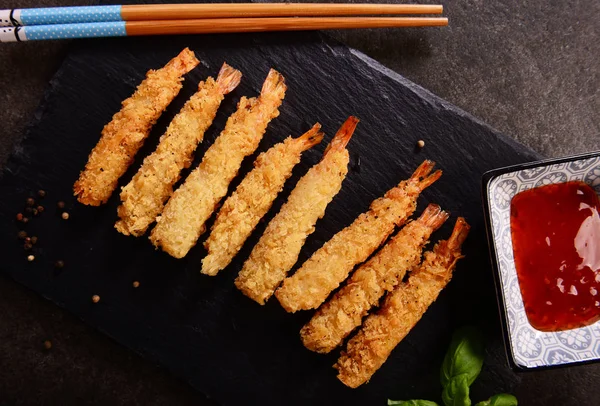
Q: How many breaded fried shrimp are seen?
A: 8